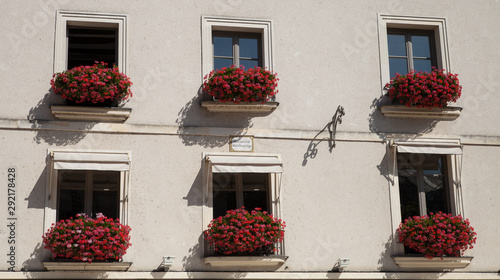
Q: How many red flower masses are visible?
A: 6